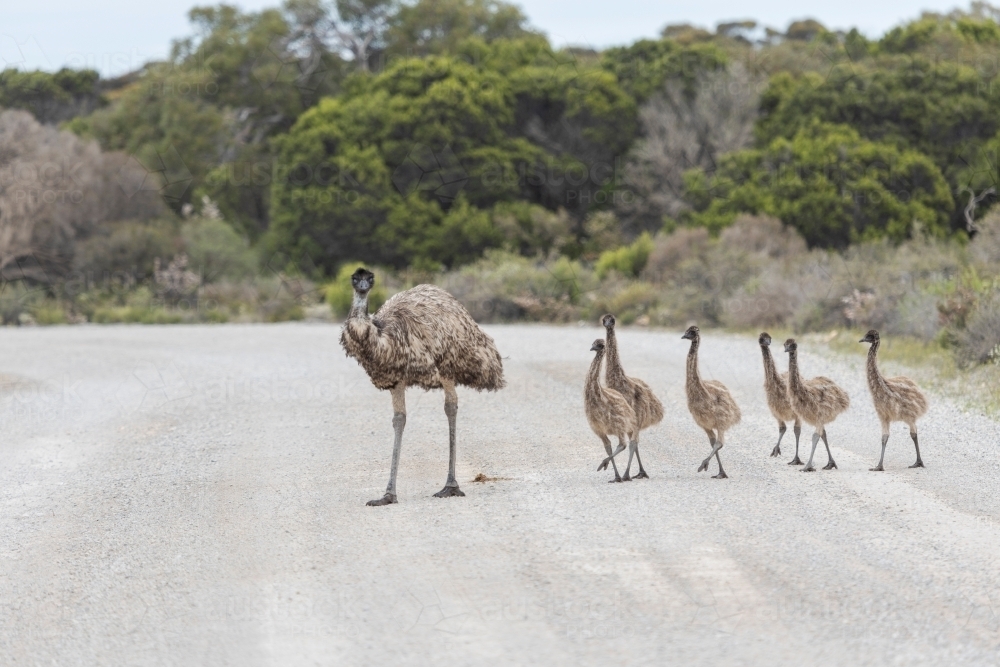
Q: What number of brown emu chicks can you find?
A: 6